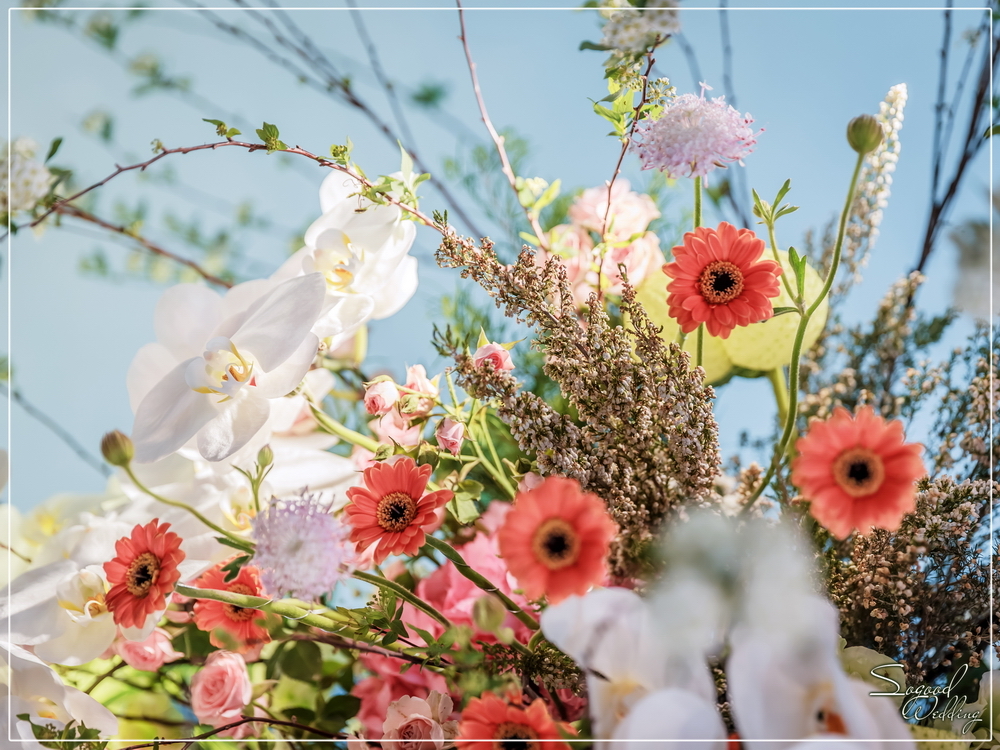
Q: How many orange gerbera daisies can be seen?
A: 7